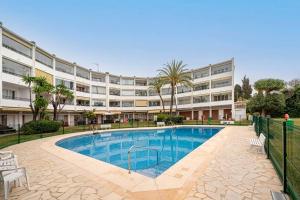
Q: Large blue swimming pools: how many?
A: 1